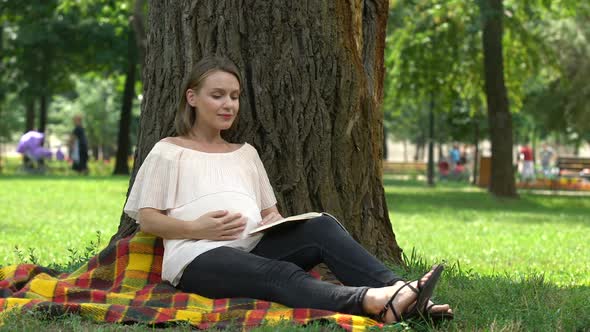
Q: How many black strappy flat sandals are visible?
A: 2